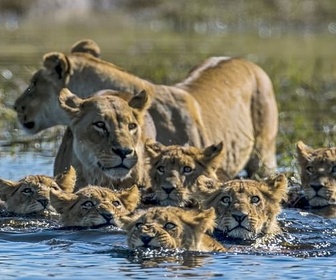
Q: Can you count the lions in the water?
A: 8